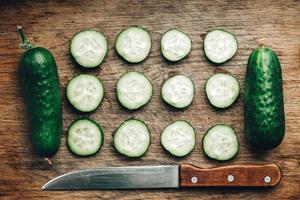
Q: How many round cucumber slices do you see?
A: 12